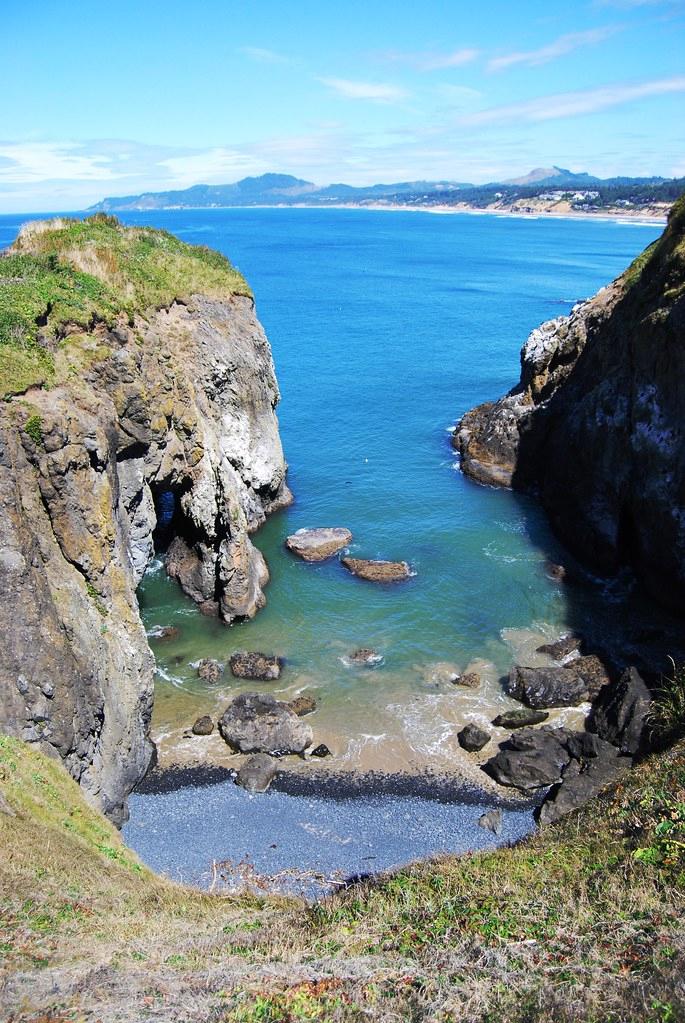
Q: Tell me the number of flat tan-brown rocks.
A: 2